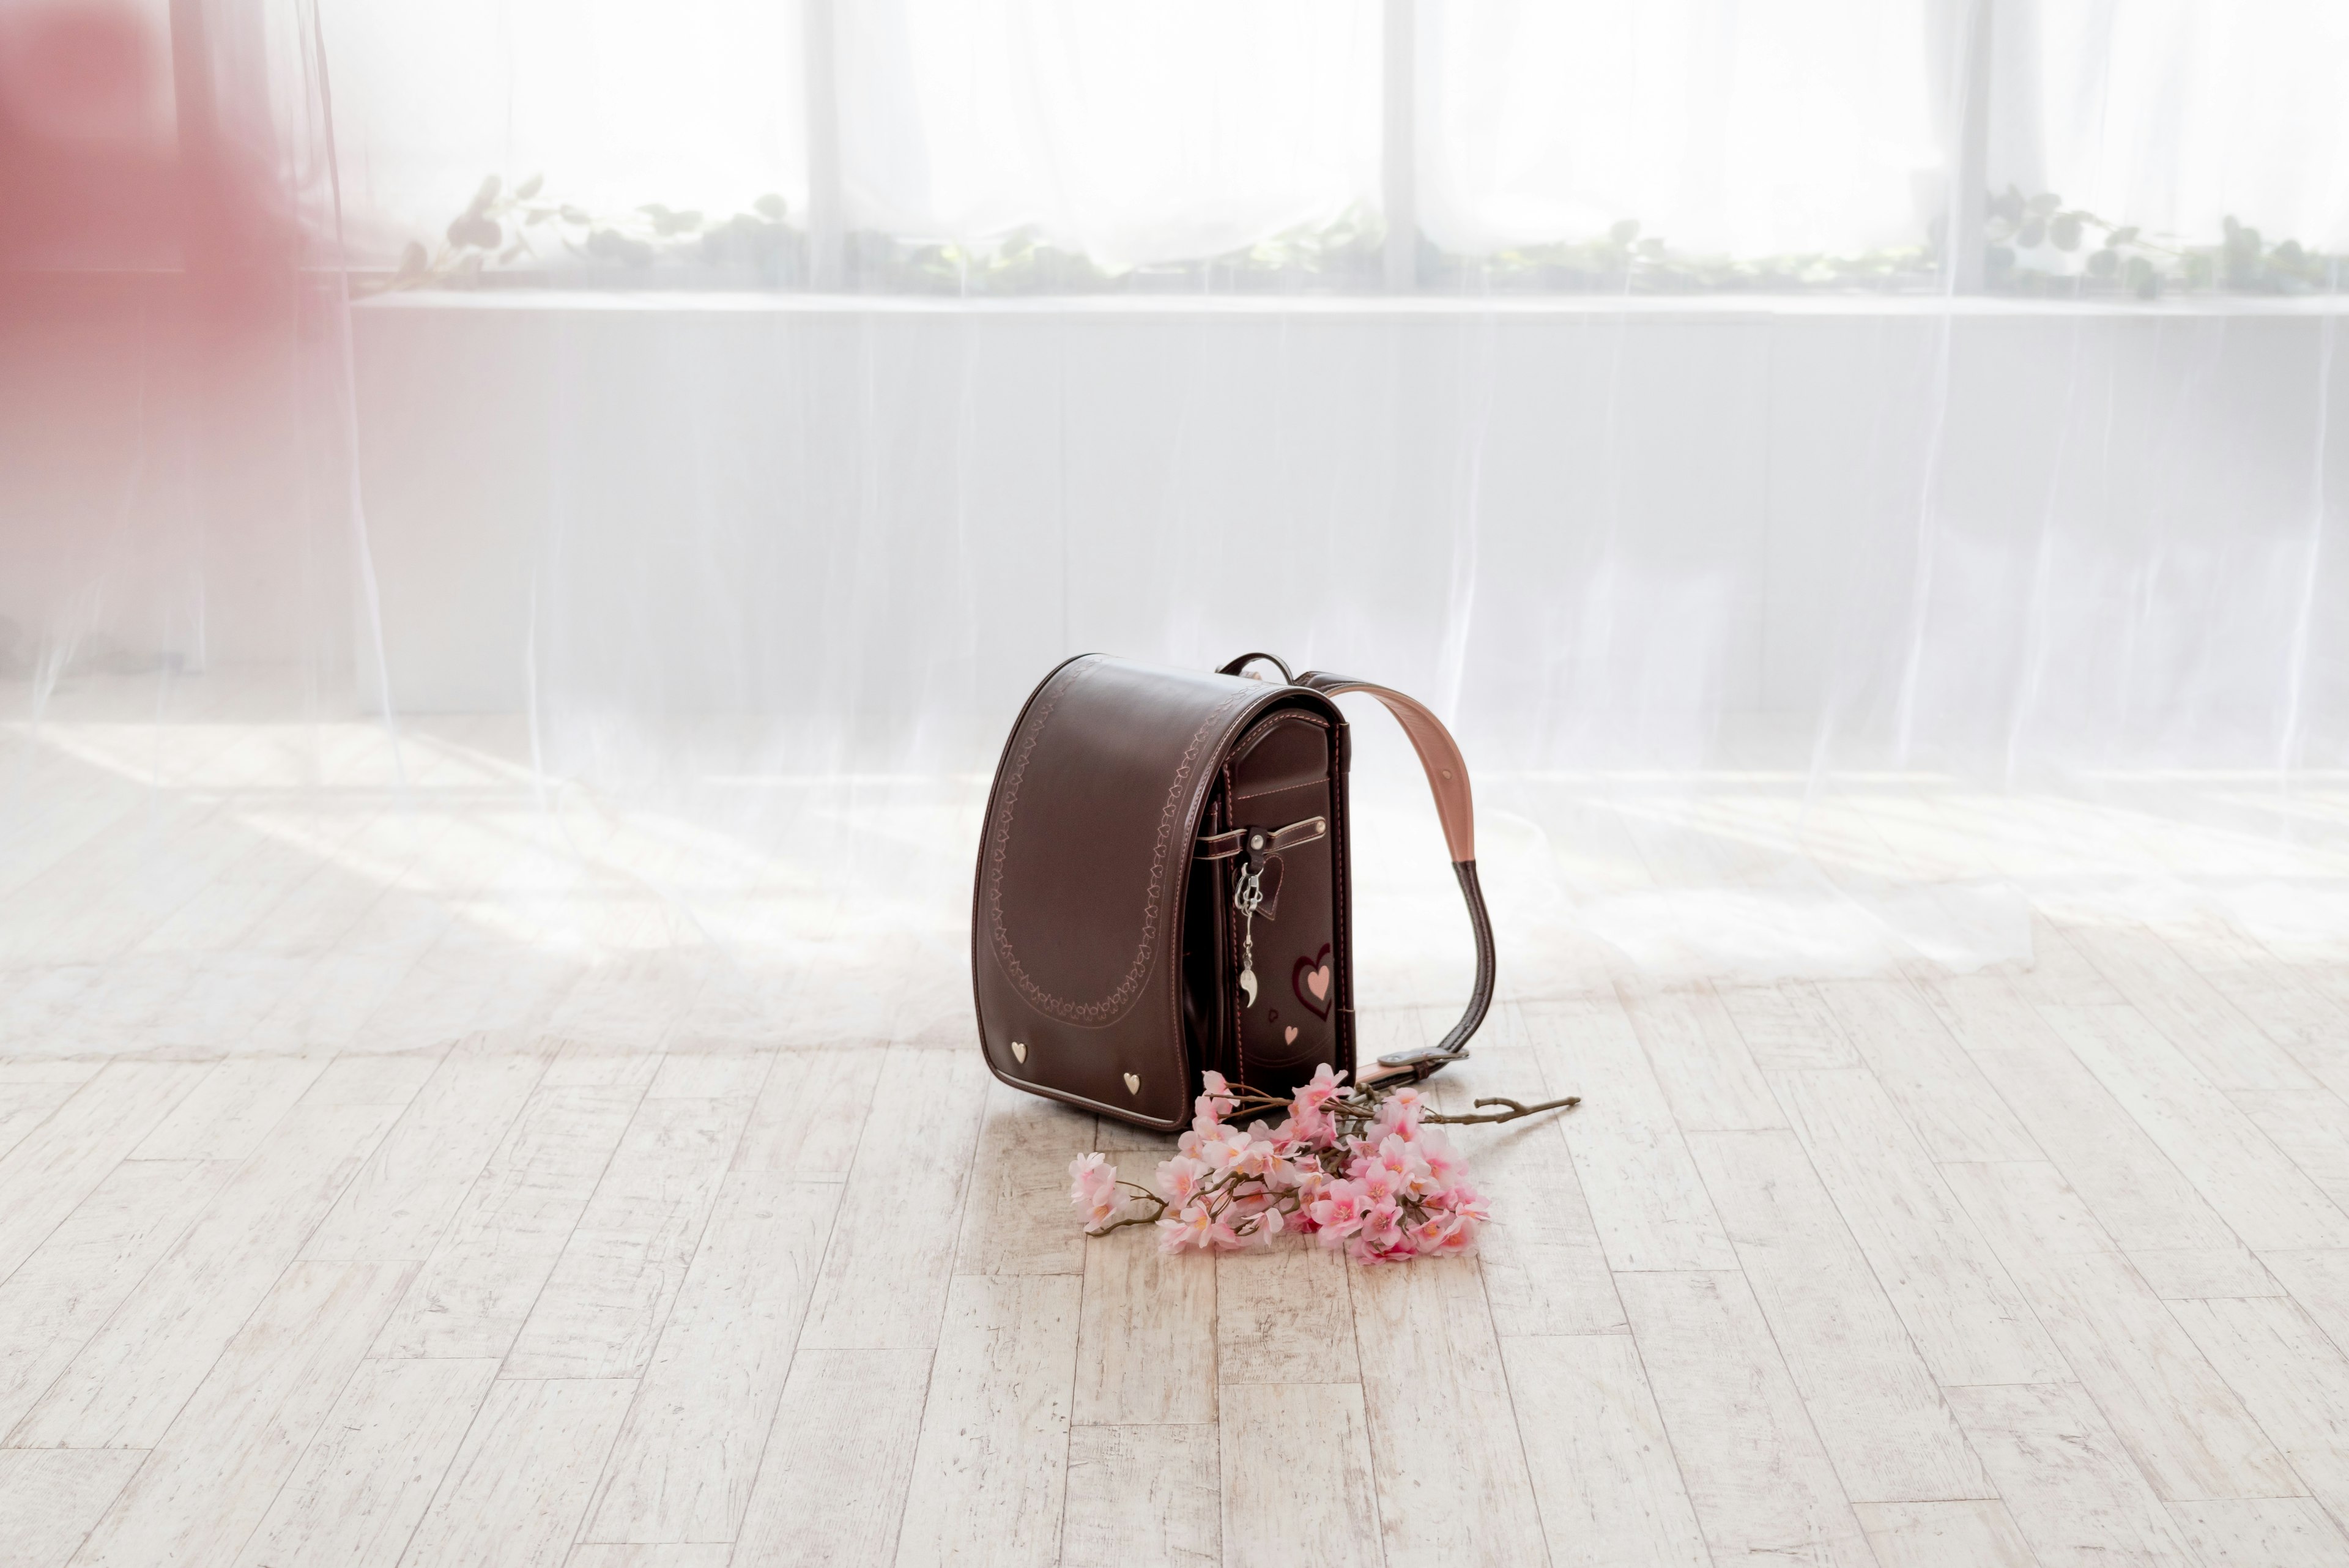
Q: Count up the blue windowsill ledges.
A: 0